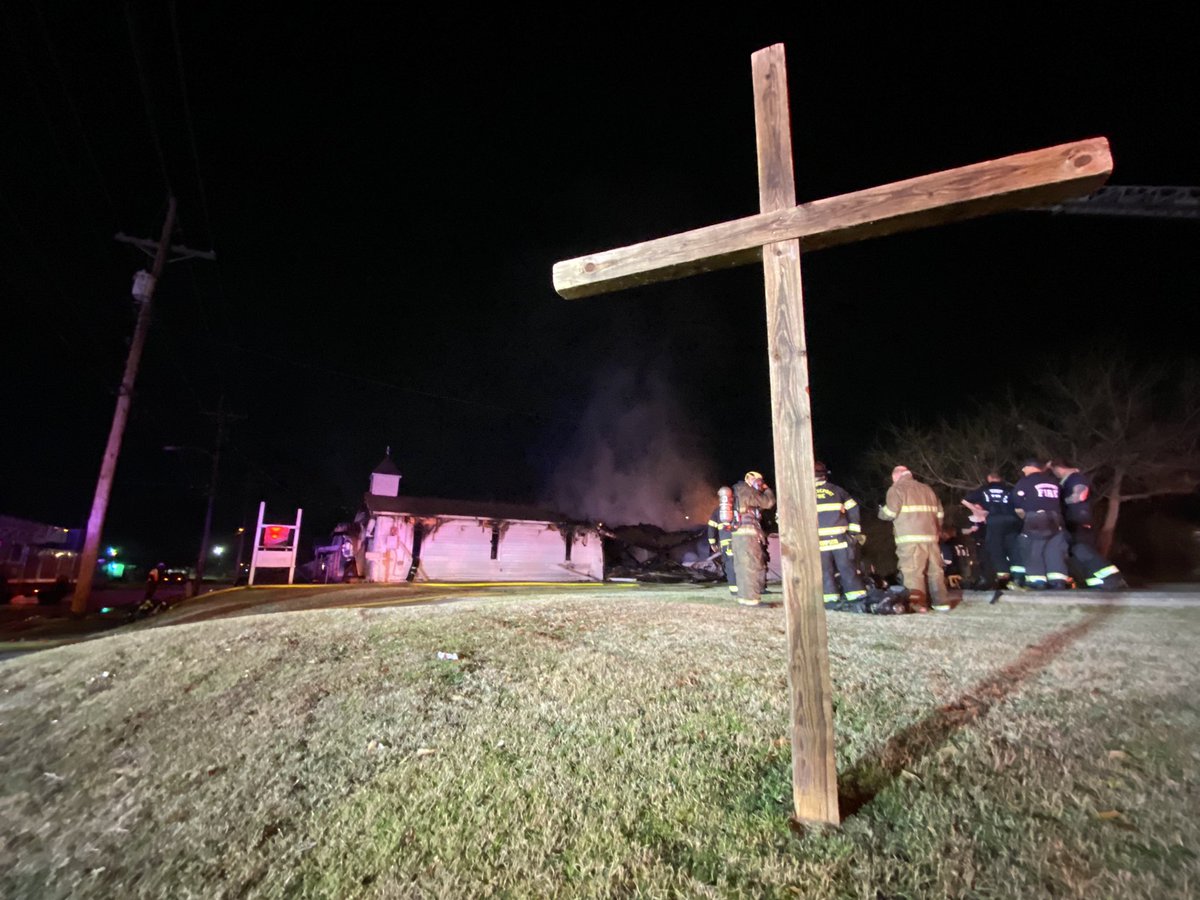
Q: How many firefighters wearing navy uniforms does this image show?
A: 5